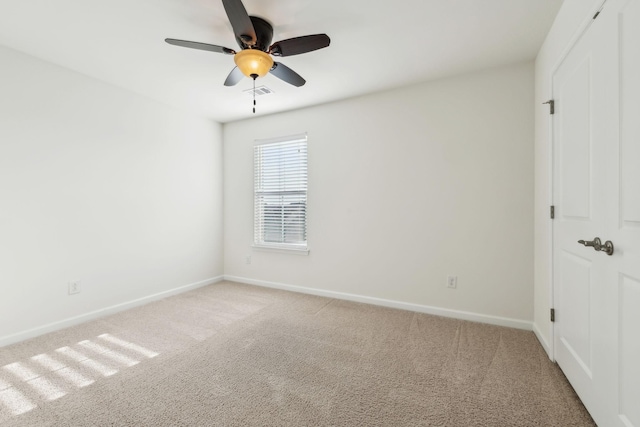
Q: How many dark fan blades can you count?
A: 5